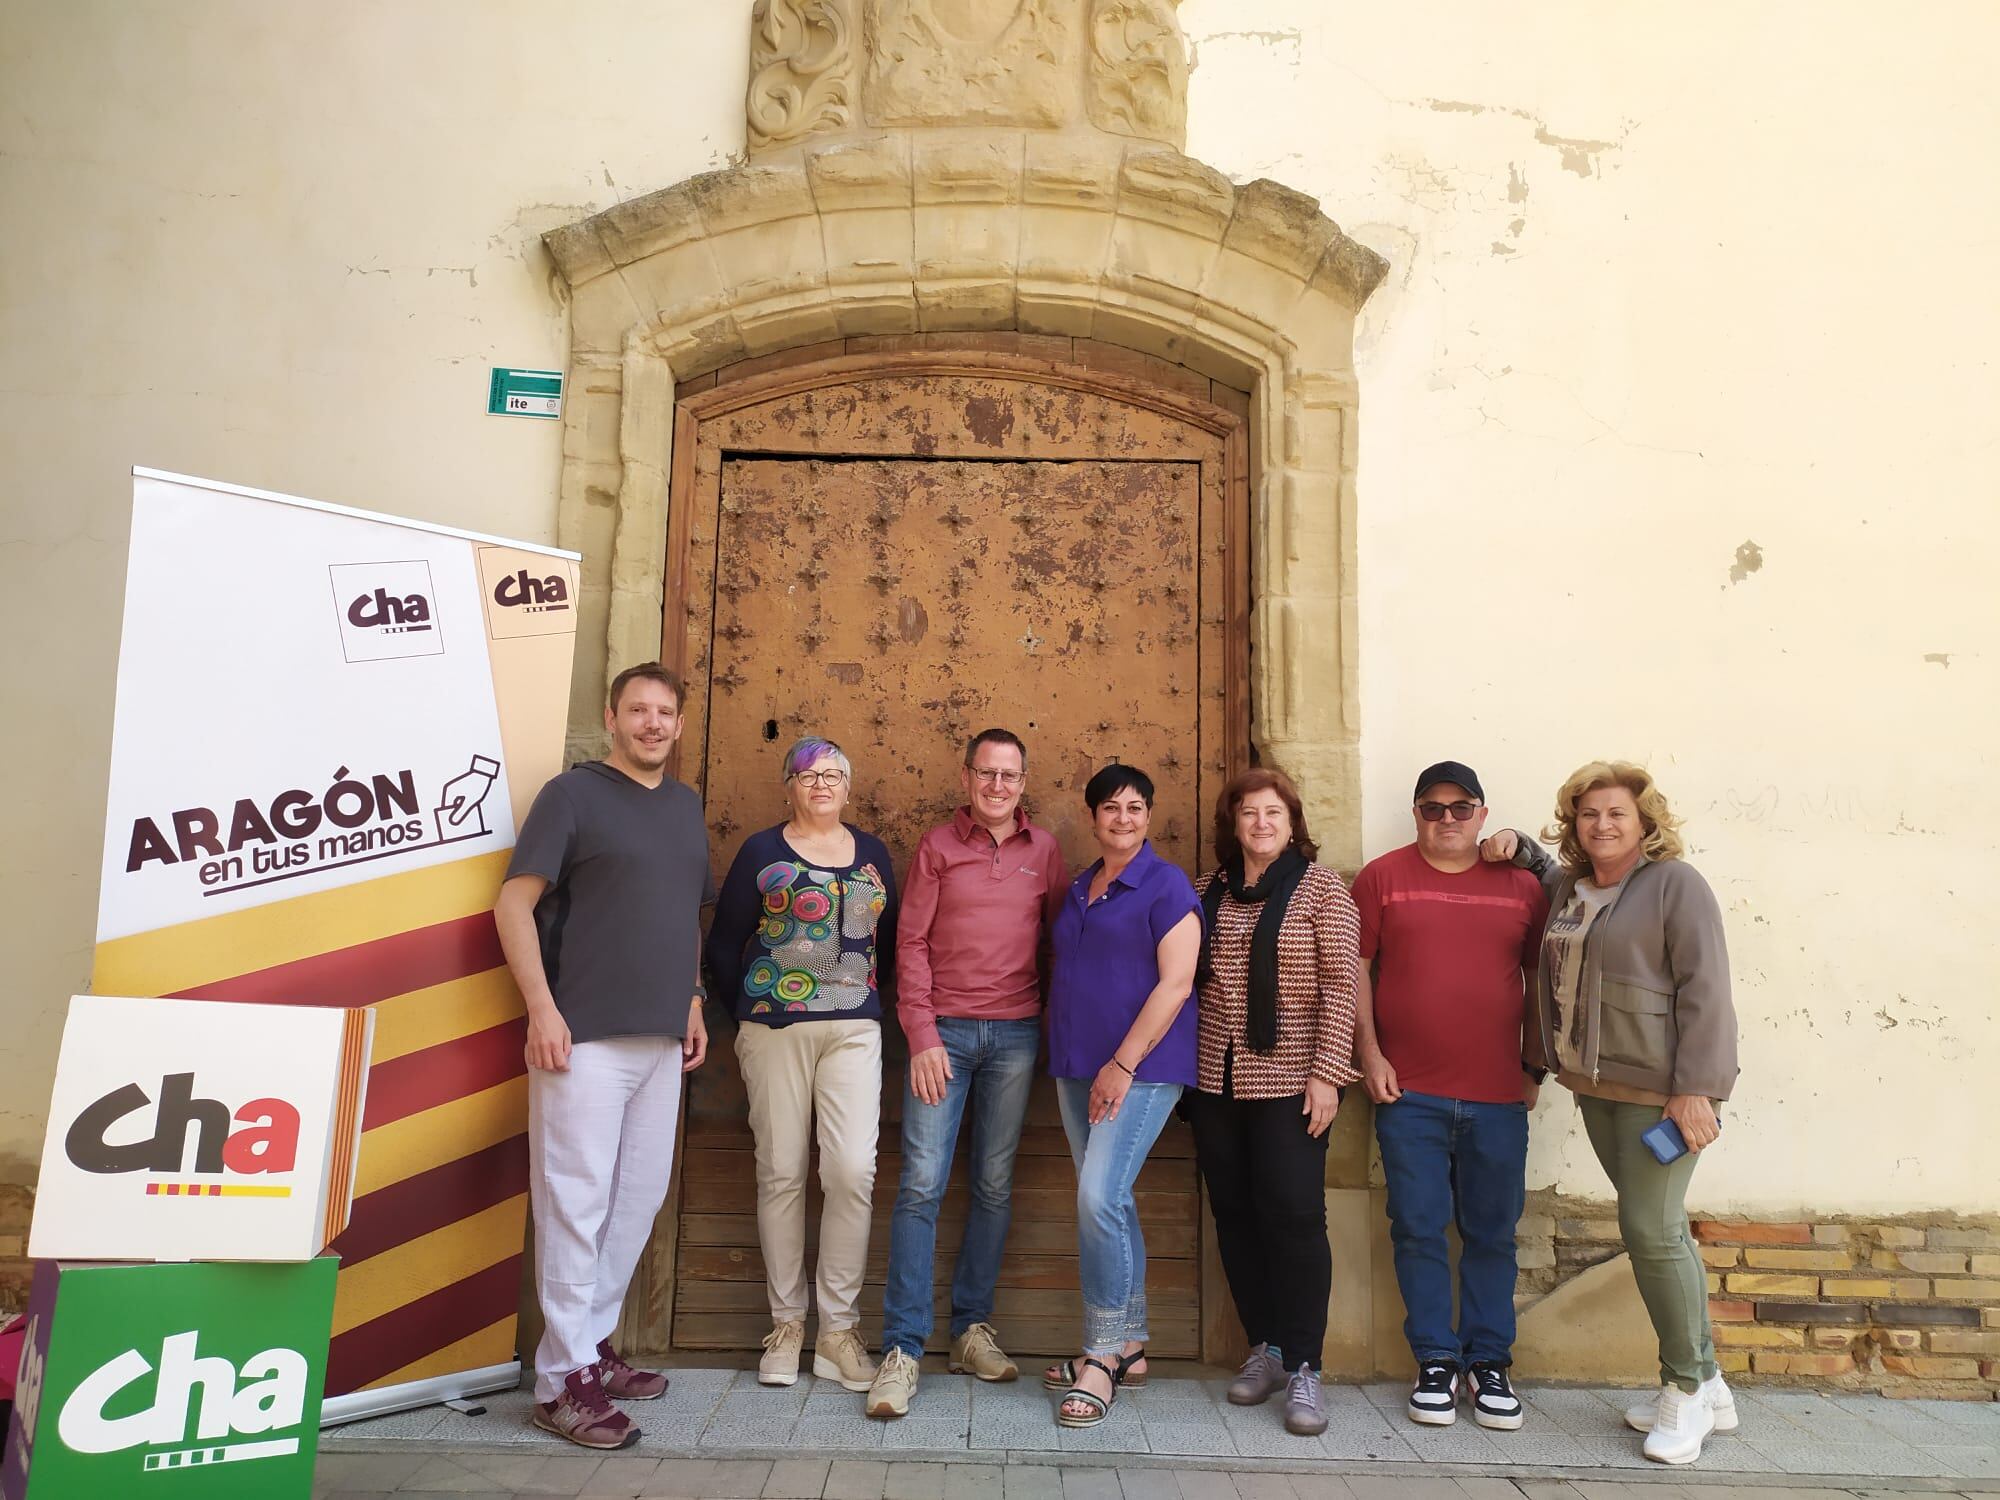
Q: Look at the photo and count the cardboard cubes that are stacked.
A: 2